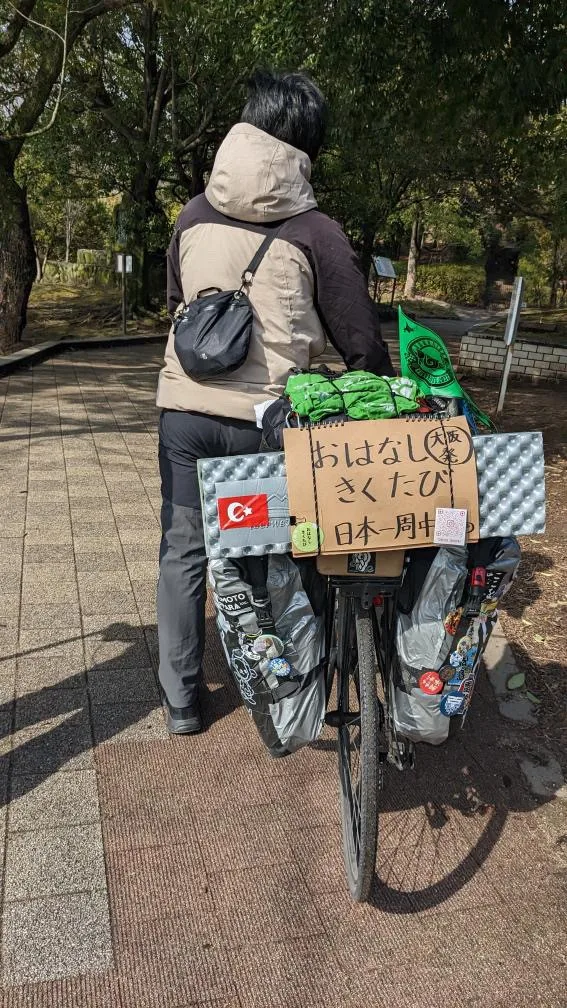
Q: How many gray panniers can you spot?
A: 2